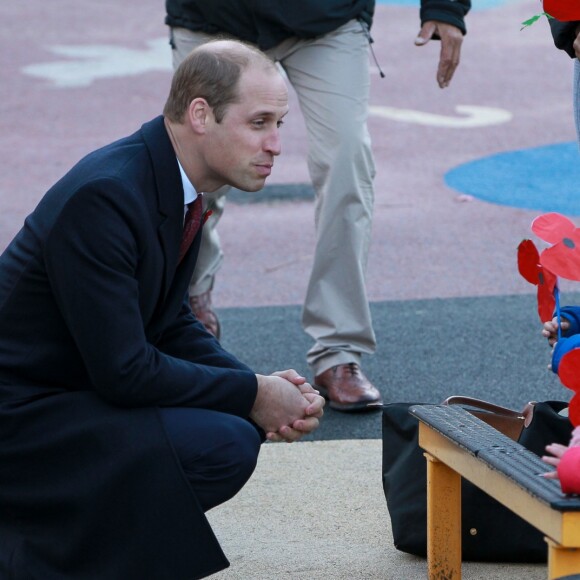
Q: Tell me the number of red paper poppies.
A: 4